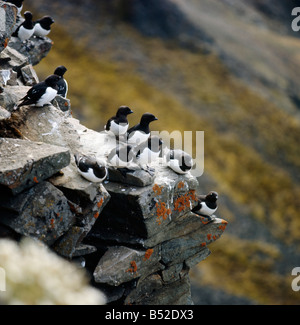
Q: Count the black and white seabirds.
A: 12